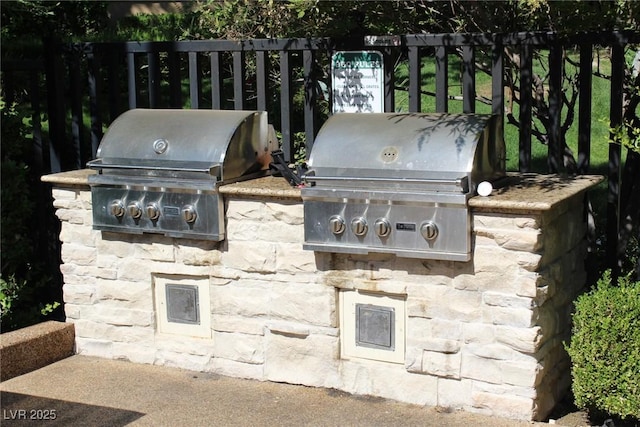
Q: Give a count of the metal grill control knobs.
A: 8